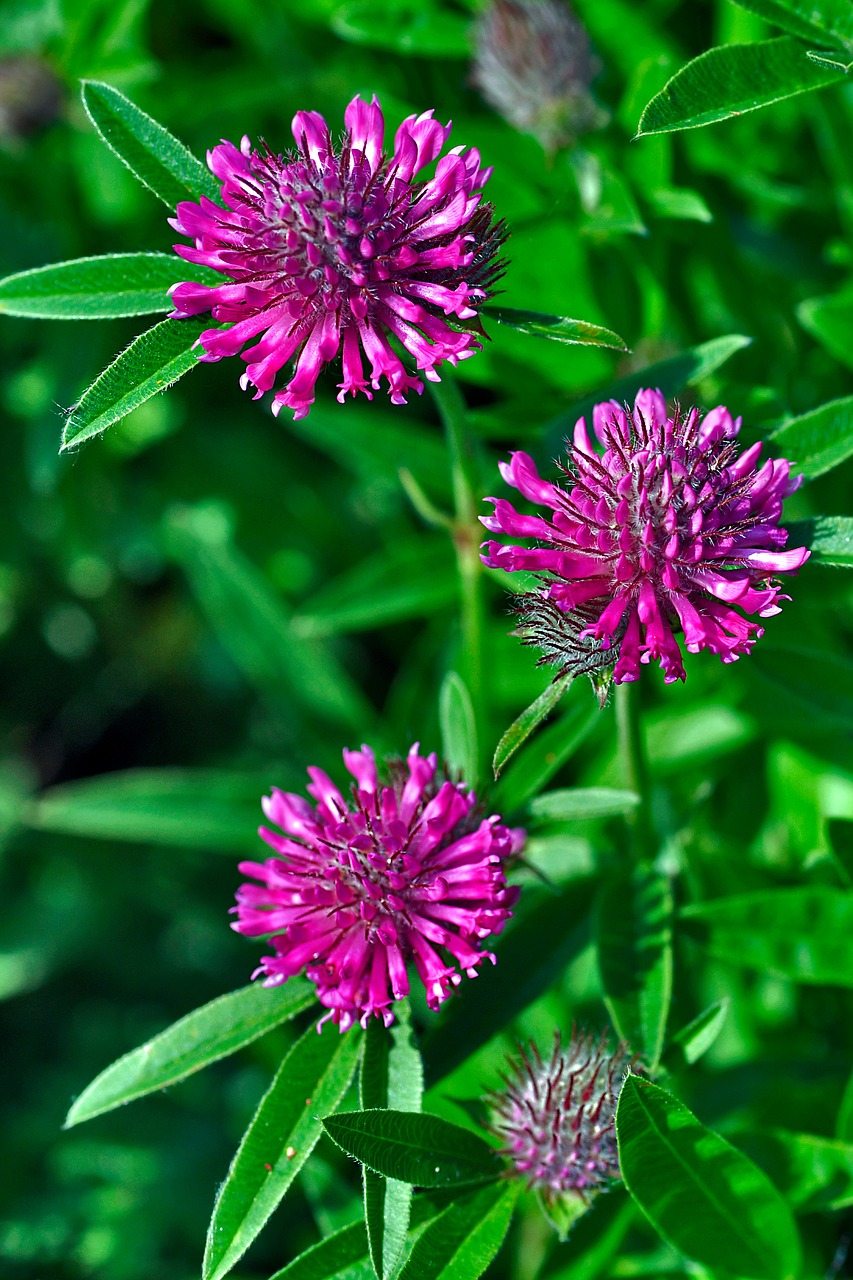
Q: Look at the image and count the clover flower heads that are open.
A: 3